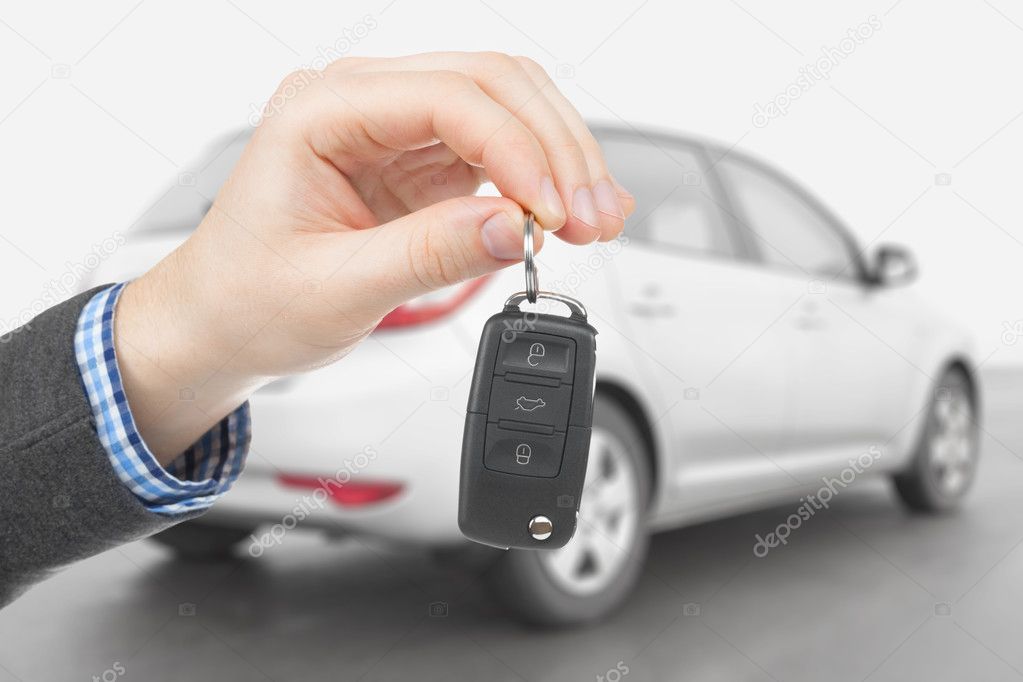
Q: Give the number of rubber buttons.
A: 3